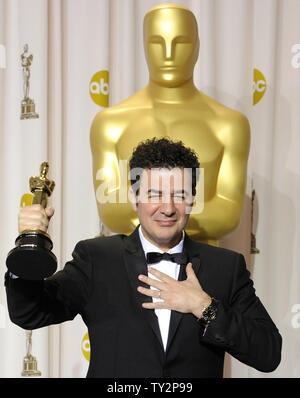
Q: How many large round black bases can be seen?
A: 1